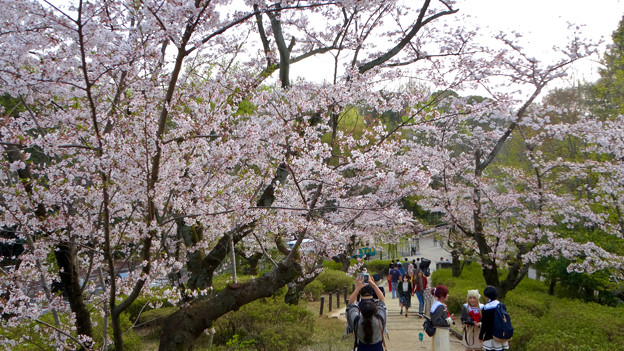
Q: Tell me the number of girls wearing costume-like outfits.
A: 3